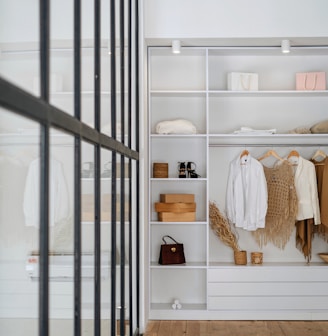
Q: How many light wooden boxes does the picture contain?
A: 3